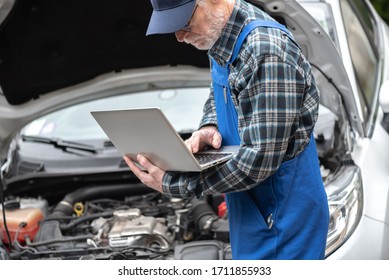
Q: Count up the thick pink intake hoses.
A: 0